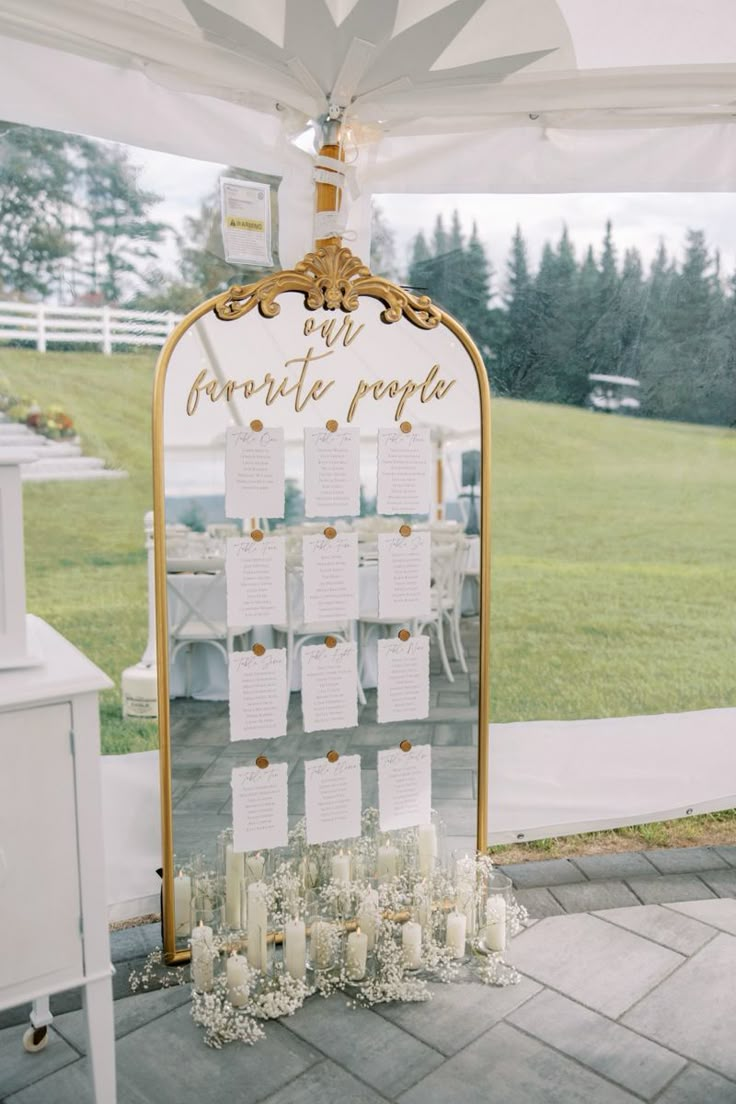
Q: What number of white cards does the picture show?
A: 12